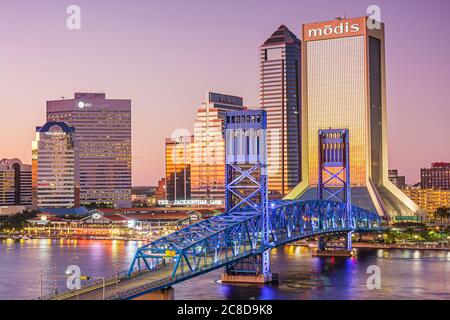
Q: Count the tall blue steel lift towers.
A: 2